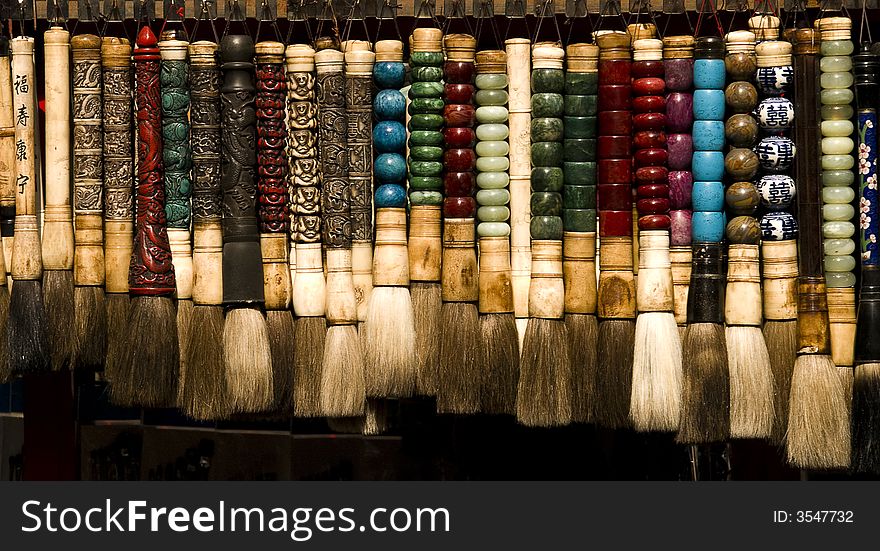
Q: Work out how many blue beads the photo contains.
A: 11